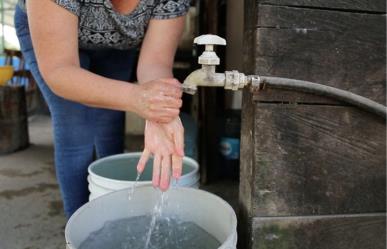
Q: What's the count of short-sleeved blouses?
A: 1